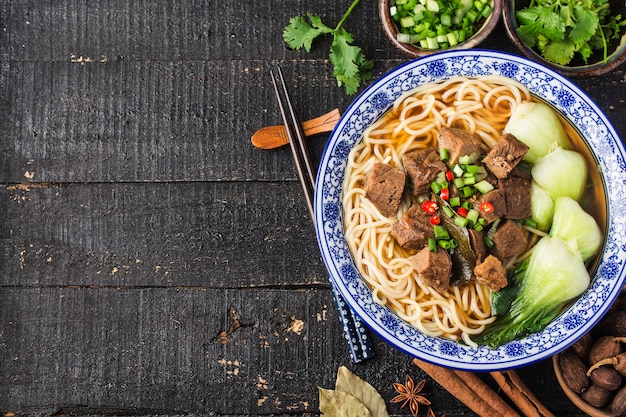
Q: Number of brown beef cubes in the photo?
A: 11